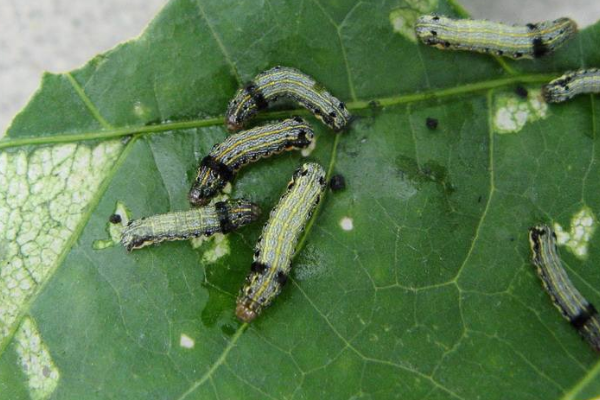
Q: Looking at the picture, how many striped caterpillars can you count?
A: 7